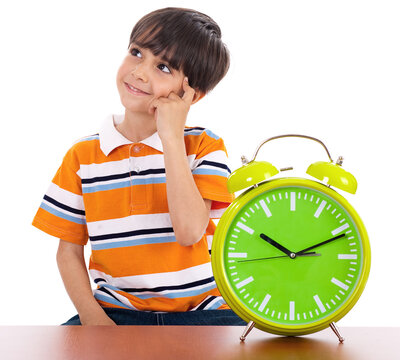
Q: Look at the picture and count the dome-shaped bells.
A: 2